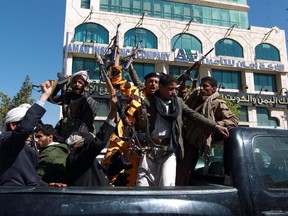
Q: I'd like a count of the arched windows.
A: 5